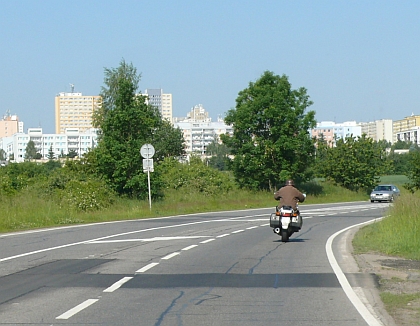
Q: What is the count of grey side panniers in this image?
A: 2